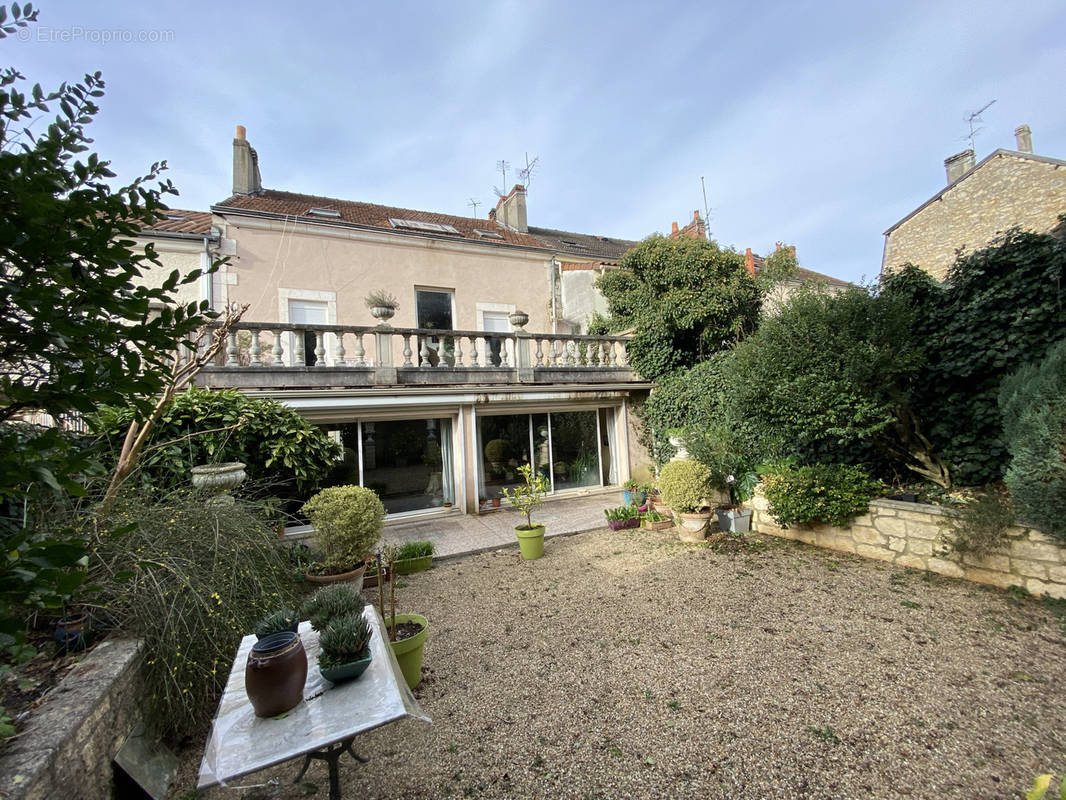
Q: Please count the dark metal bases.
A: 1